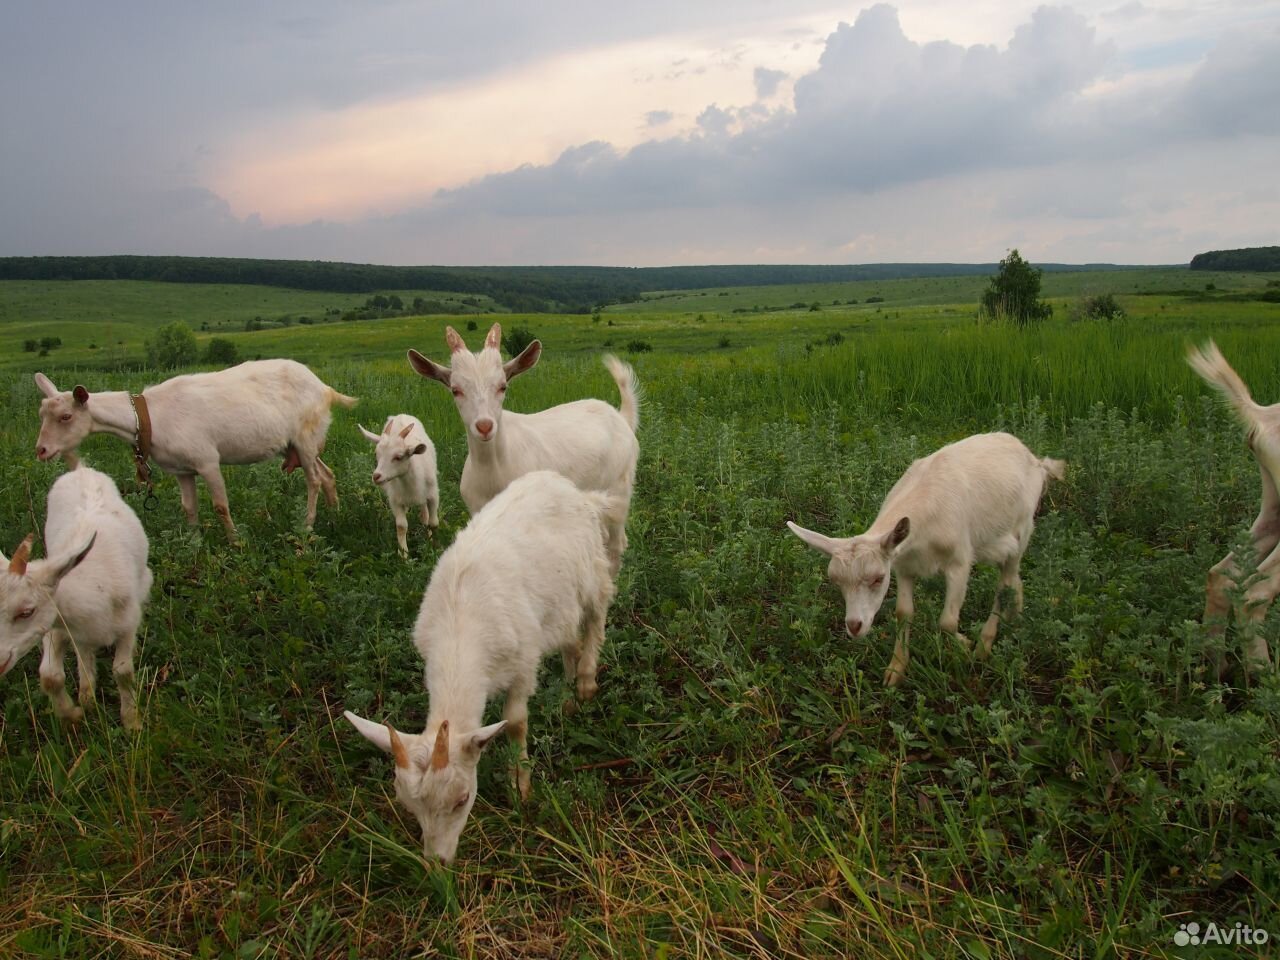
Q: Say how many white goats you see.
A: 7